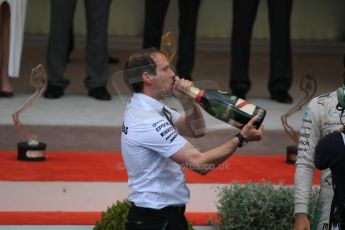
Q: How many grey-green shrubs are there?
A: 1